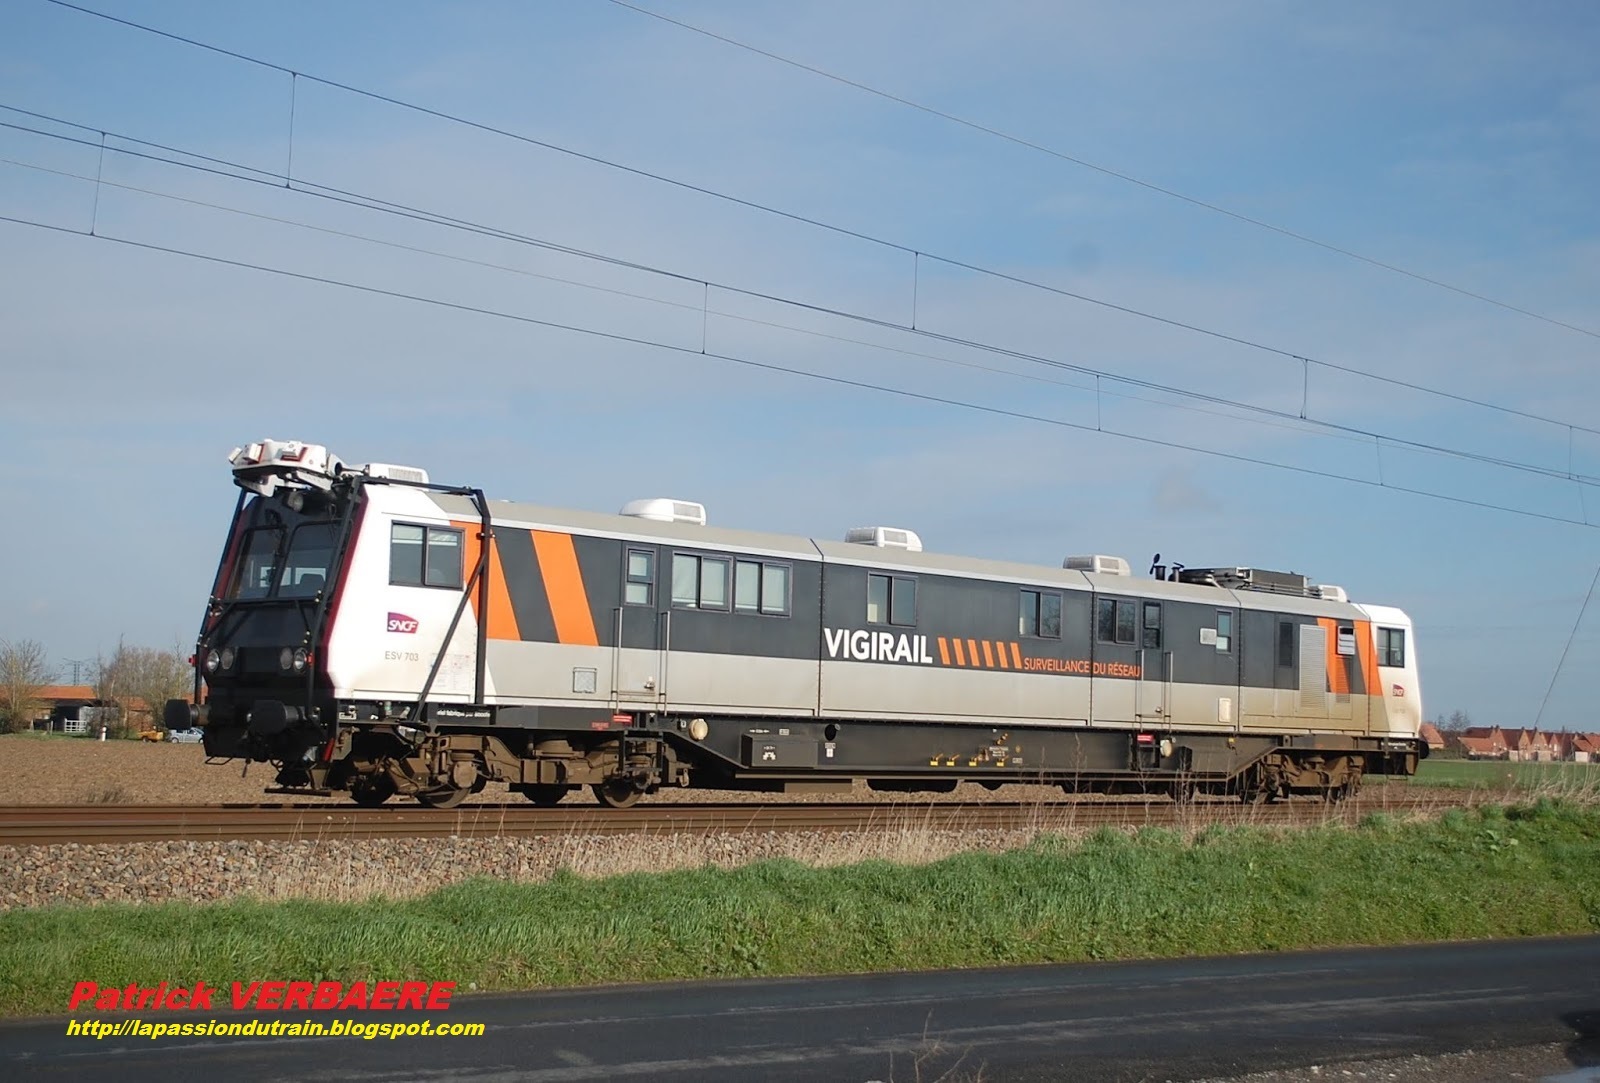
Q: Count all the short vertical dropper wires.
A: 9